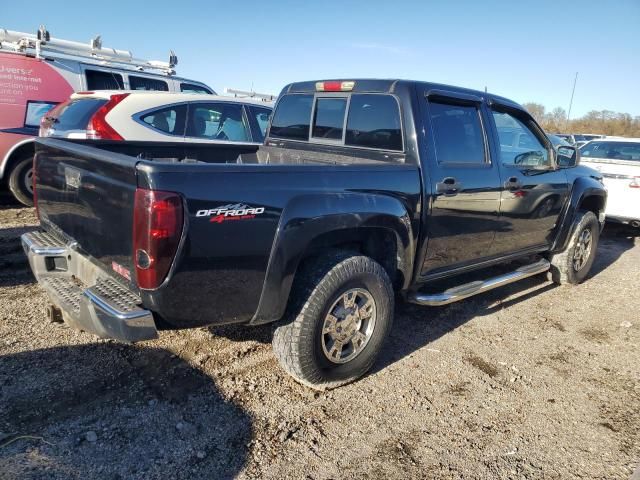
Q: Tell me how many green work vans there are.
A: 0